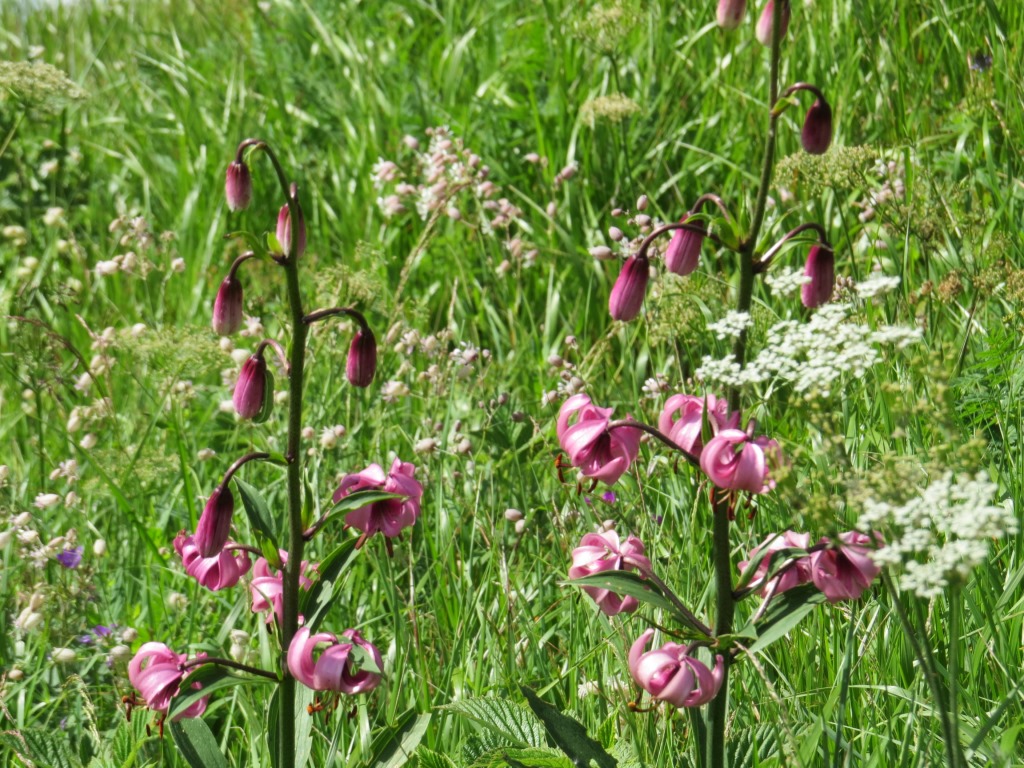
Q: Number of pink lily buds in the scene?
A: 12